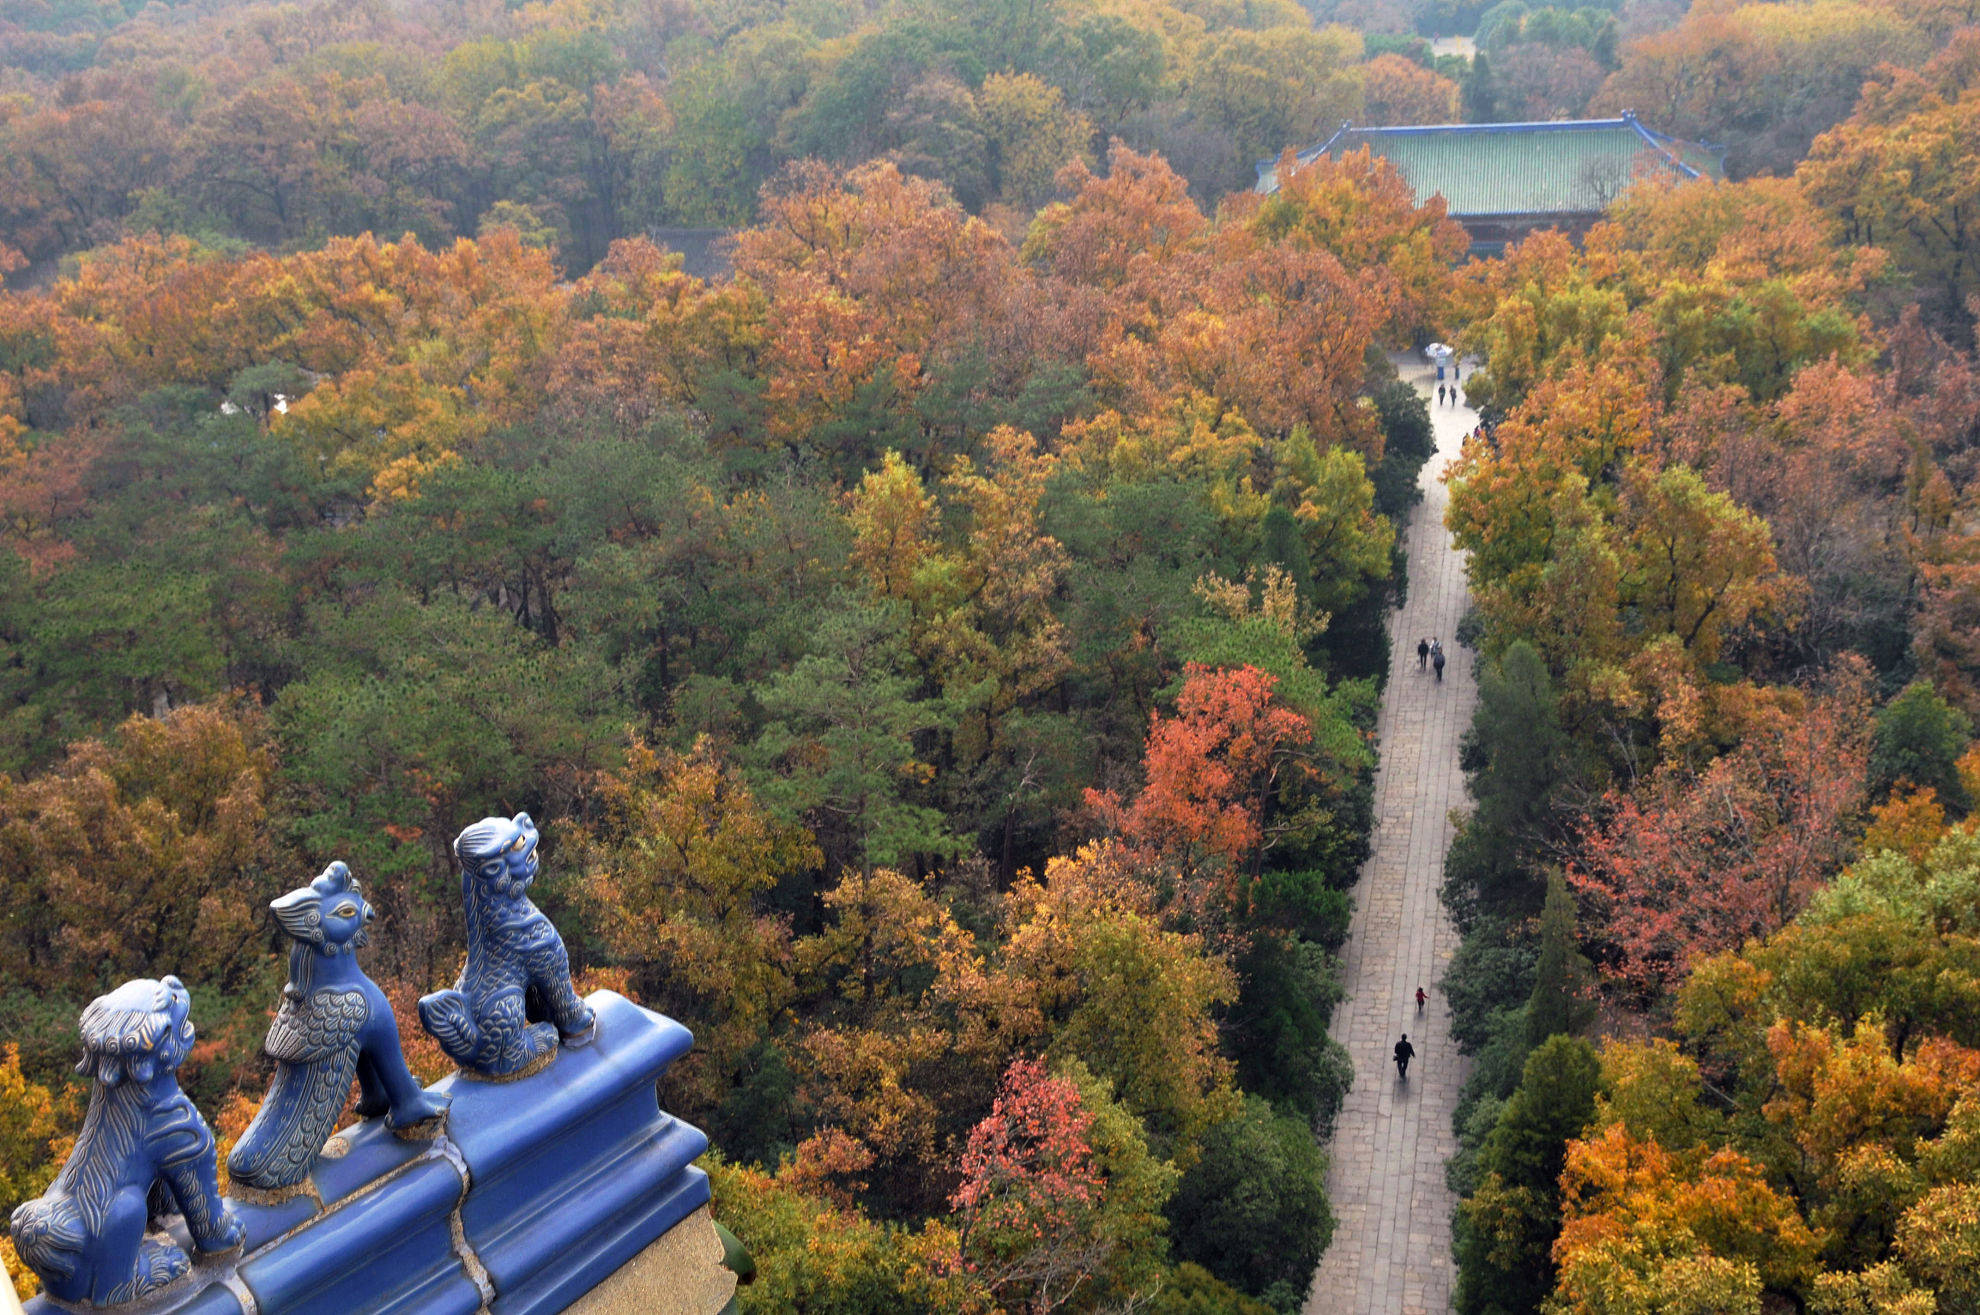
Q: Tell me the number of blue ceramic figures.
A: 3